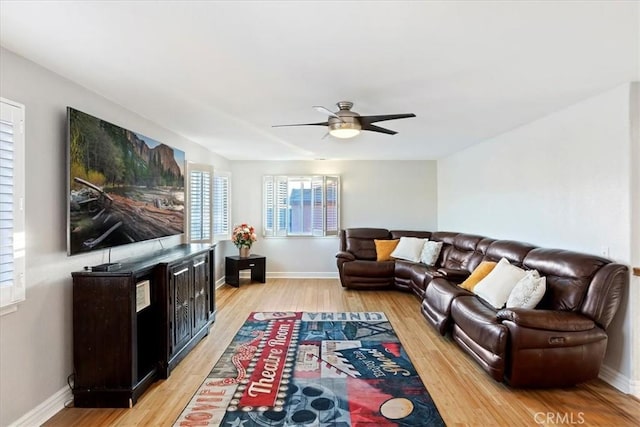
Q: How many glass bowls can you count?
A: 0